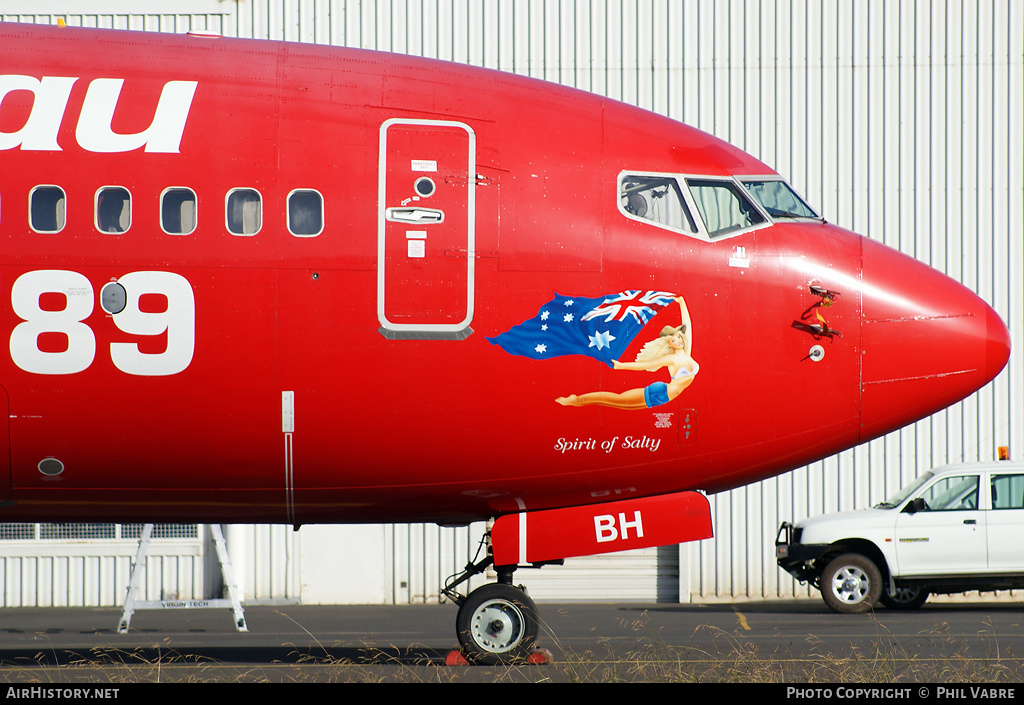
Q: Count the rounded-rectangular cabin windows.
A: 5